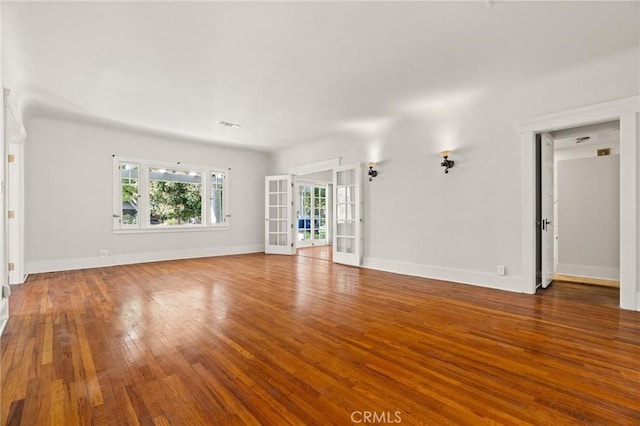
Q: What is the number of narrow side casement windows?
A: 2